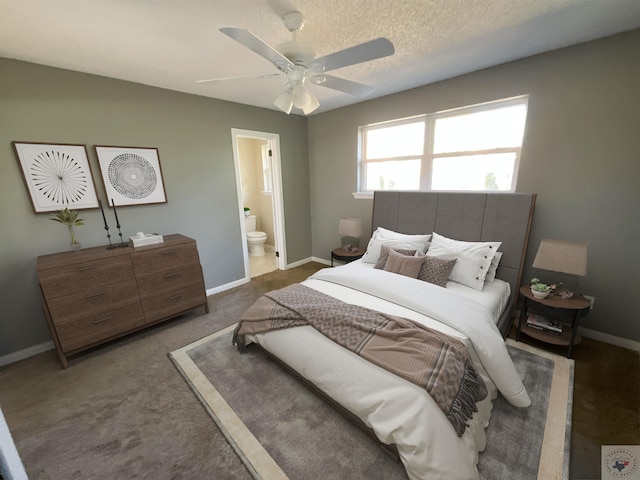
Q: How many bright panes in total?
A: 4